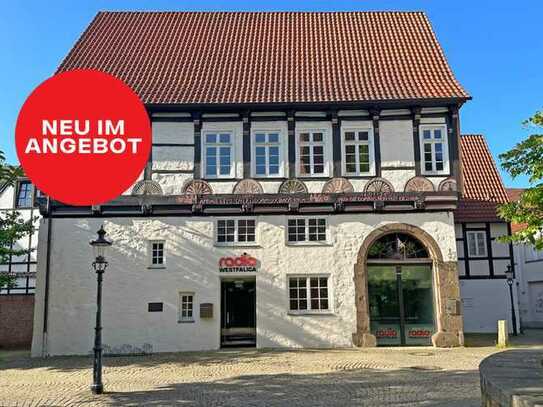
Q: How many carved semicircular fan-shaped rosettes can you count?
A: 8